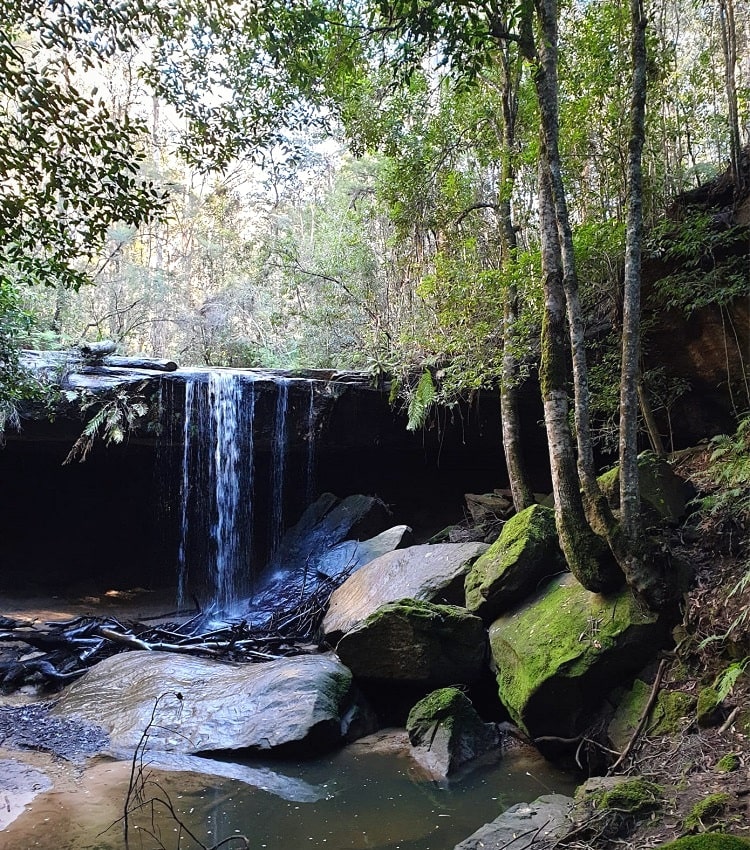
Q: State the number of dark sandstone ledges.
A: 1